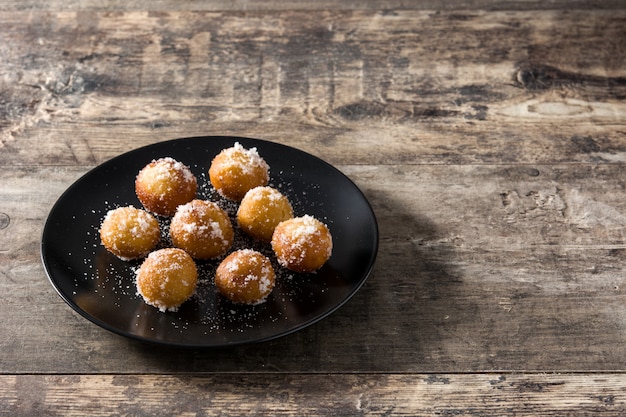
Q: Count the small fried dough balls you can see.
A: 8